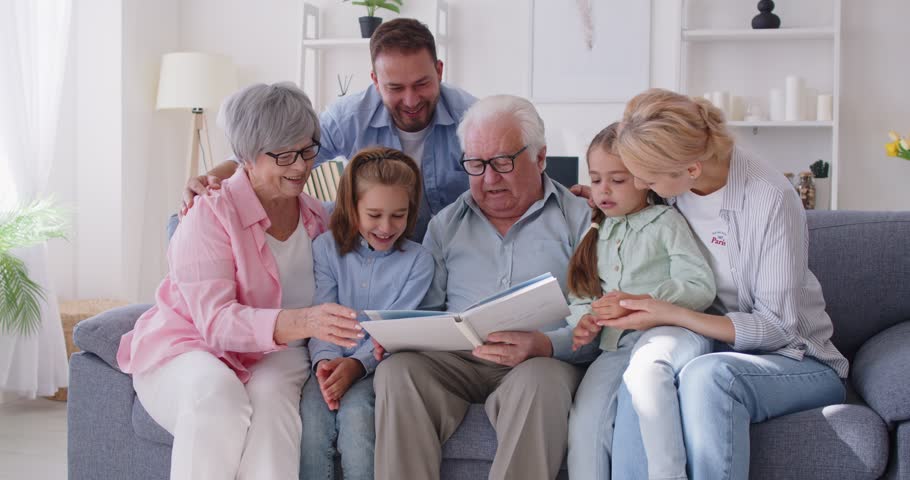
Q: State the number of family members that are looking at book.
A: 6